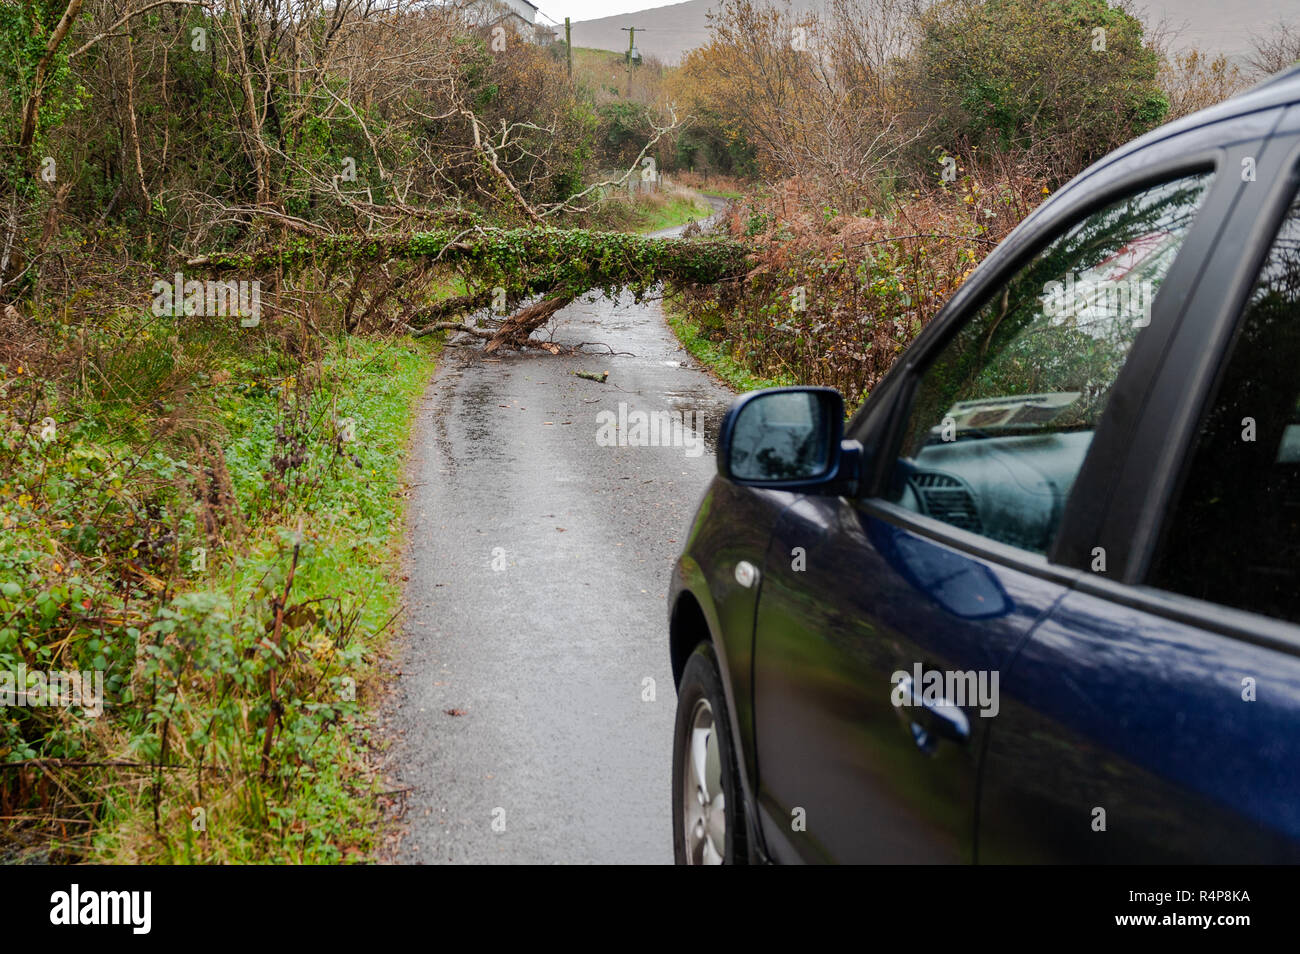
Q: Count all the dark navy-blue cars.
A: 1